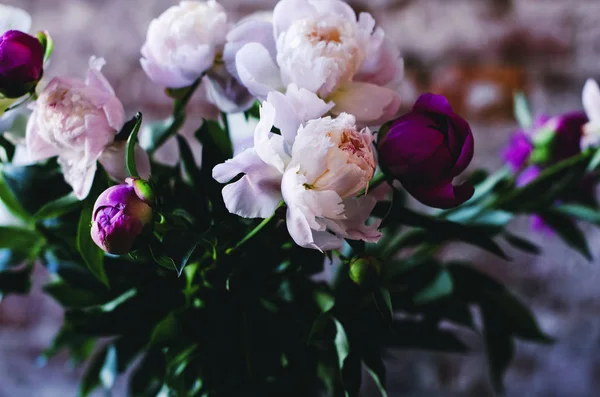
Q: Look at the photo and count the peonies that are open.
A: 4